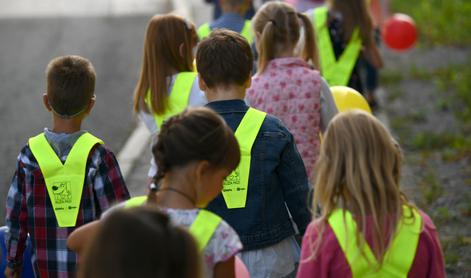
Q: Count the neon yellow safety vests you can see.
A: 7